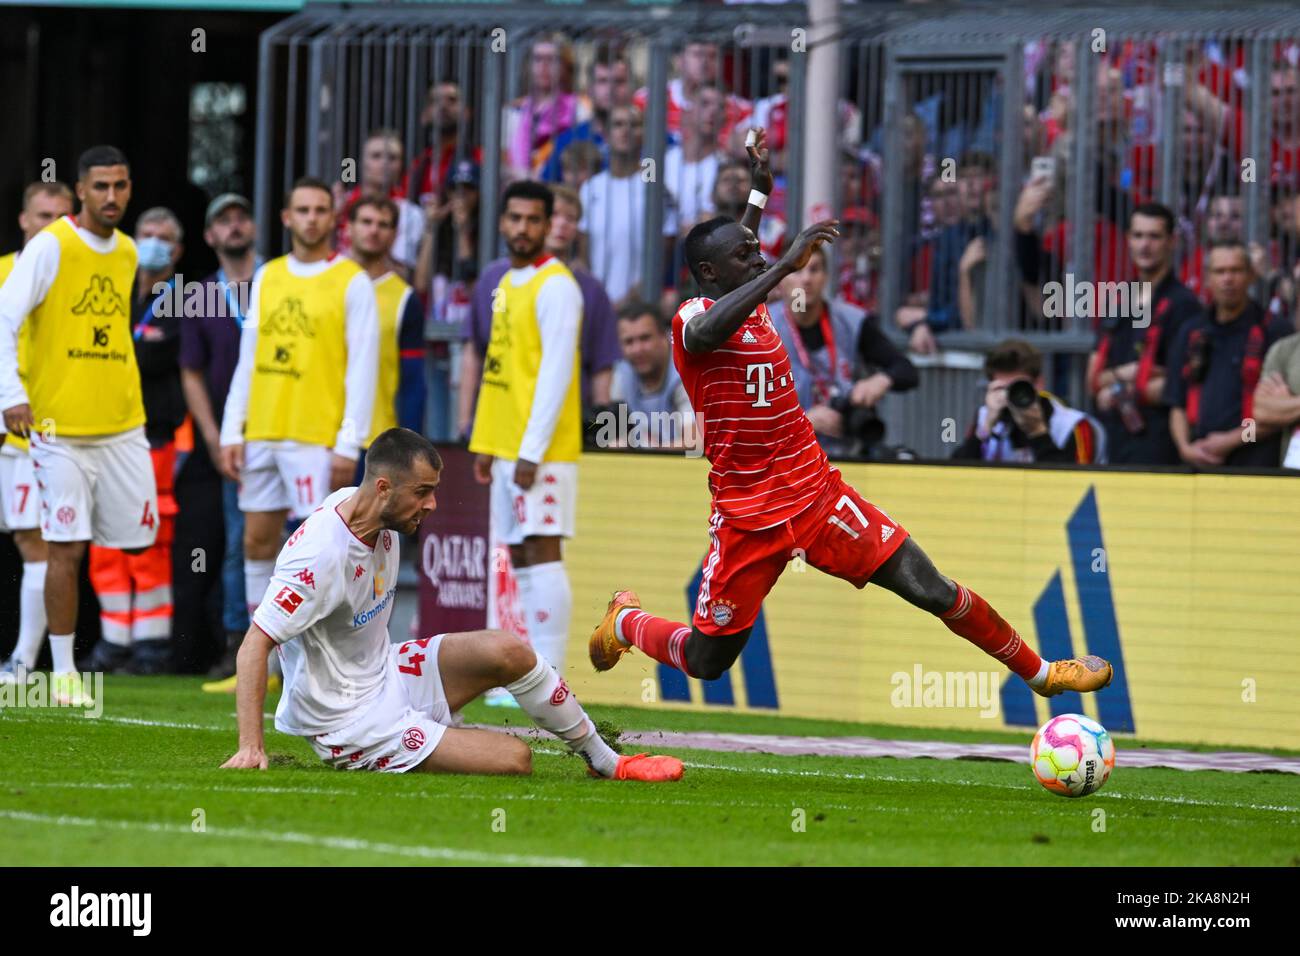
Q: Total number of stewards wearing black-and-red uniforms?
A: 2